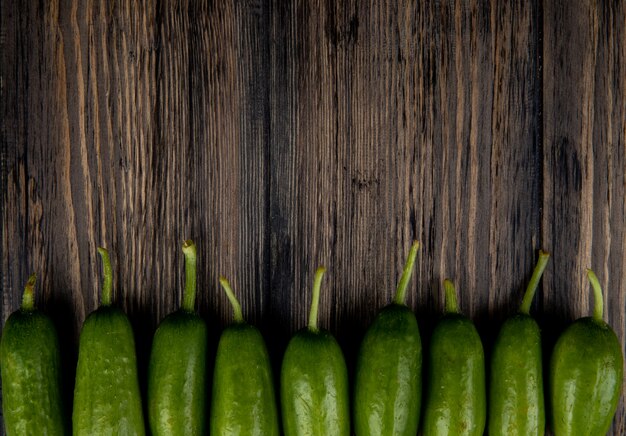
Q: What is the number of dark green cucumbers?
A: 9